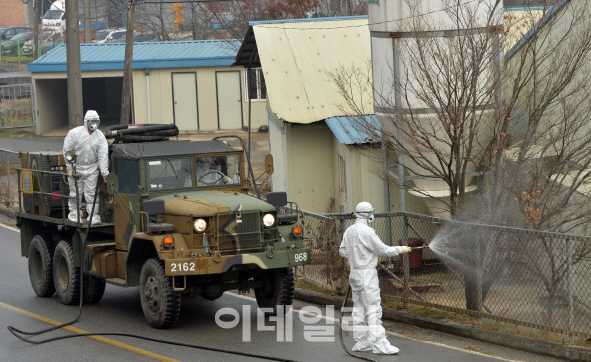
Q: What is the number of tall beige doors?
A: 2